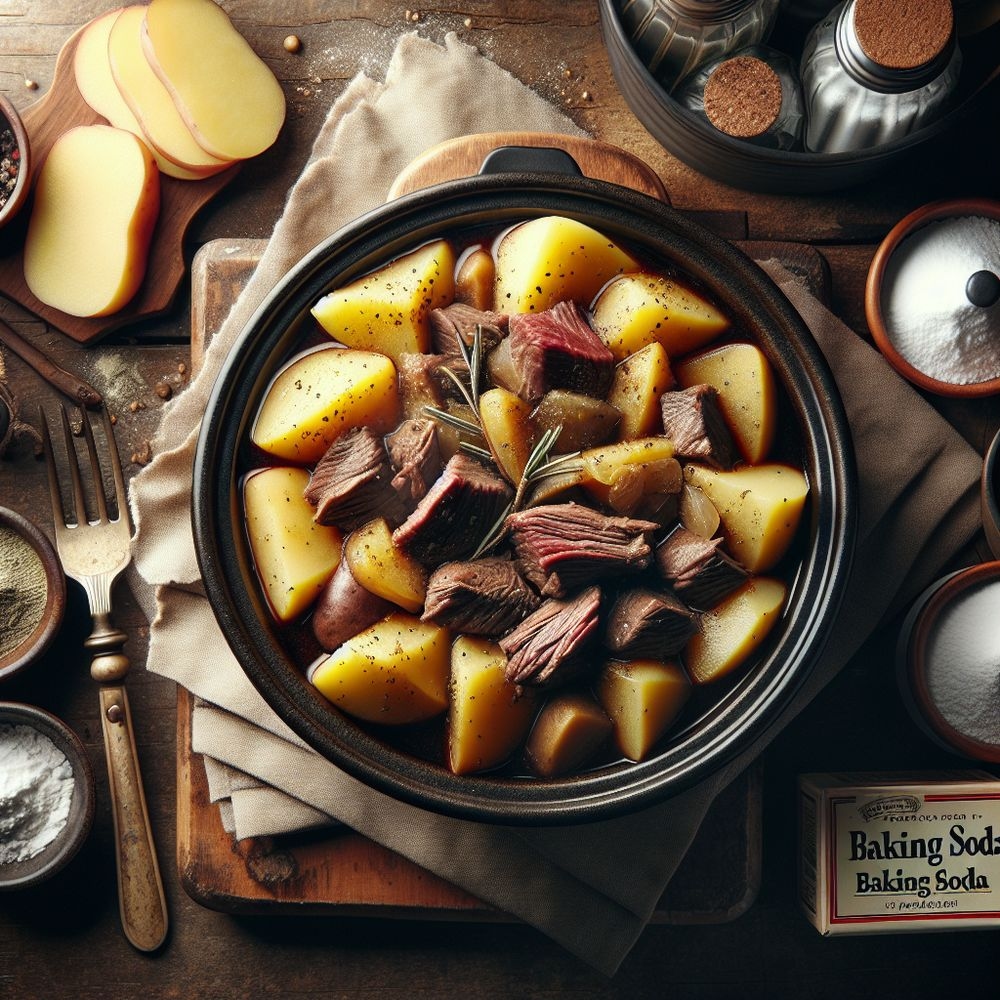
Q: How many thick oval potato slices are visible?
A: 4